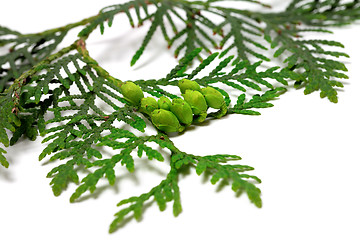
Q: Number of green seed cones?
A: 8